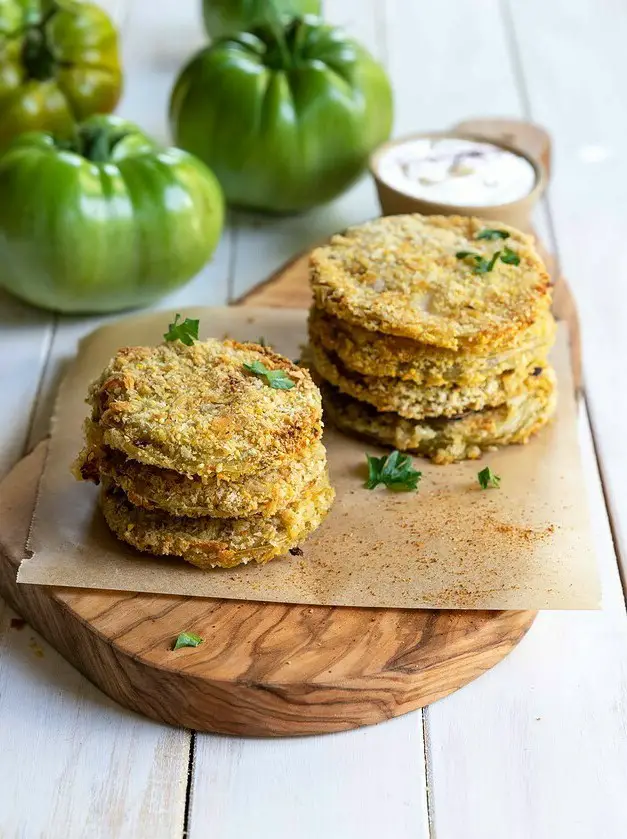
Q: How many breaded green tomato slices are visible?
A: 7